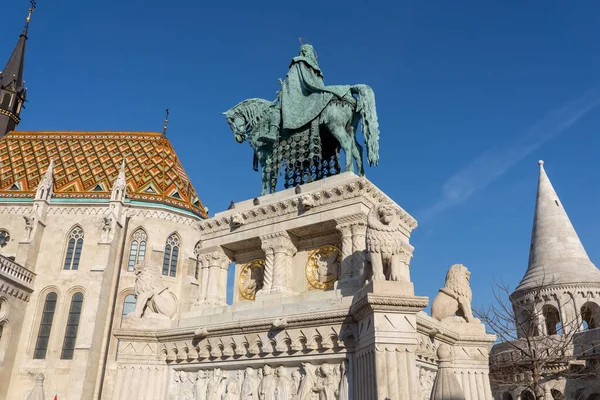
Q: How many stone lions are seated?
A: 3